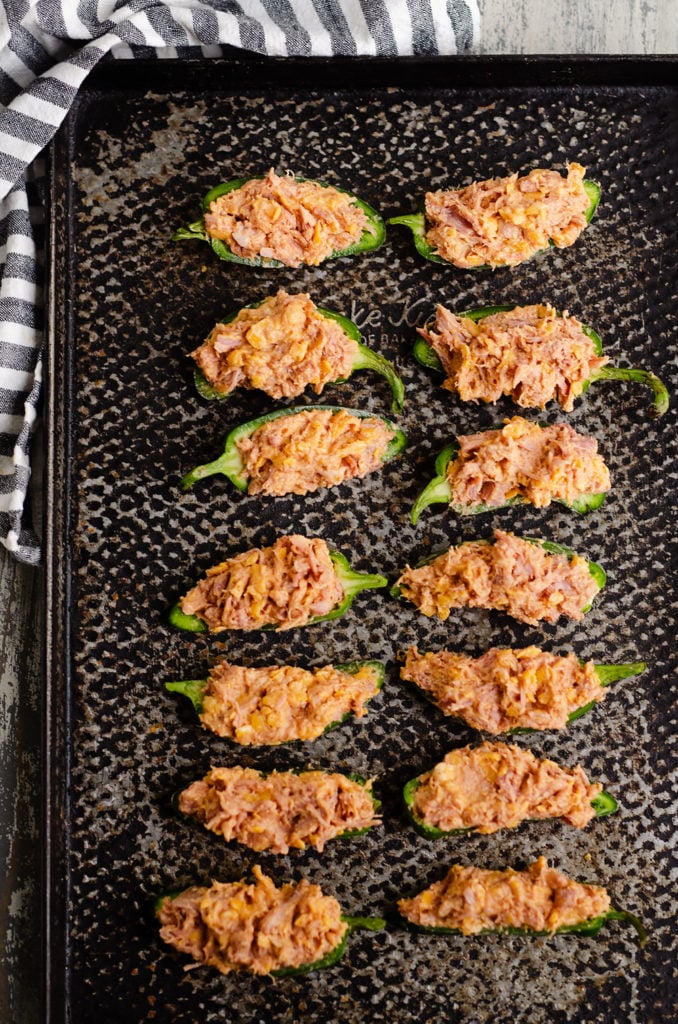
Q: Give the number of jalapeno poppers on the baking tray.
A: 14